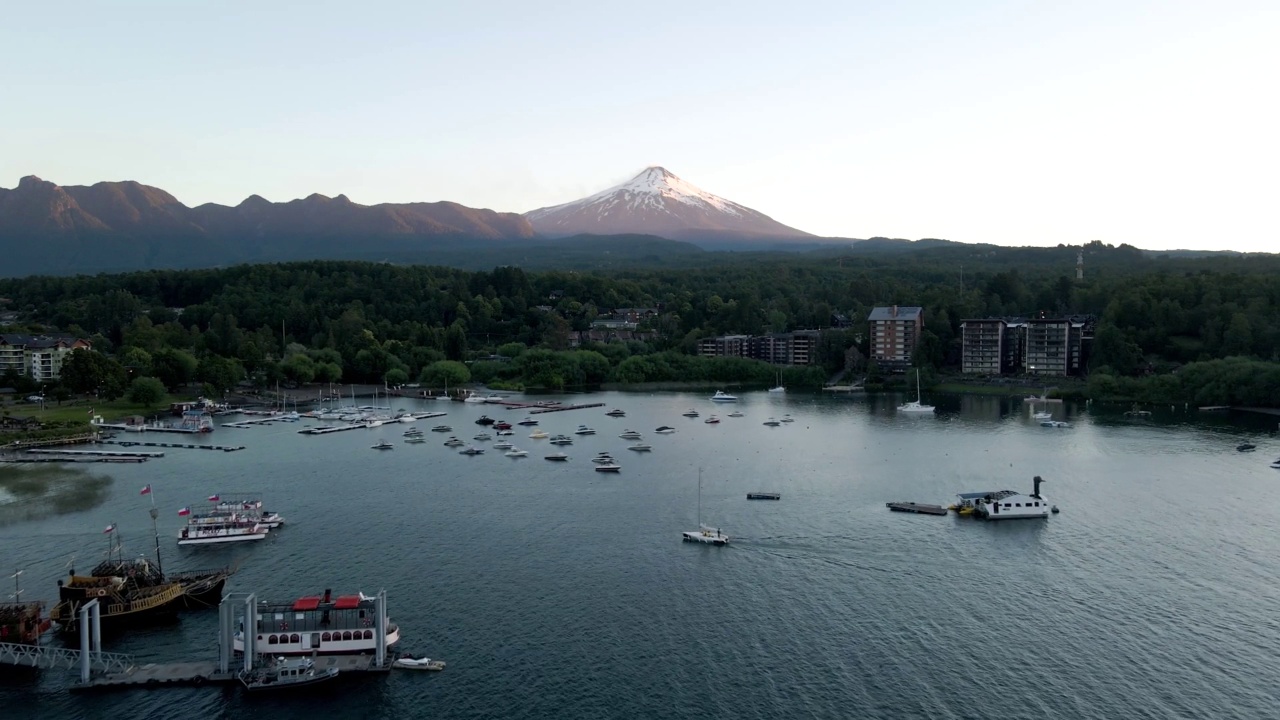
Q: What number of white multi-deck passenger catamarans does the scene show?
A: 2